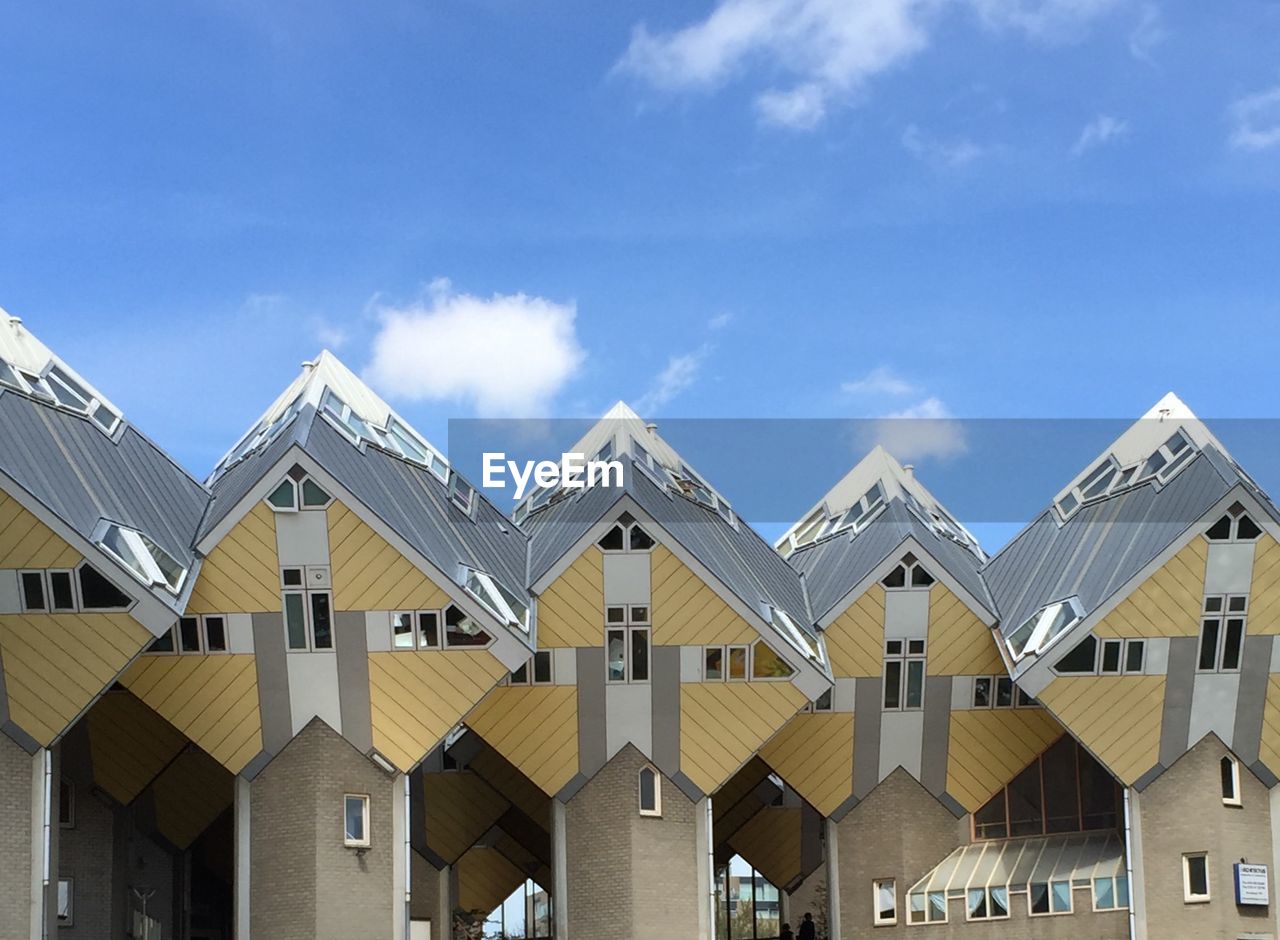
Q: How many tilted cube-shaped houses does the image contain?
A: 5